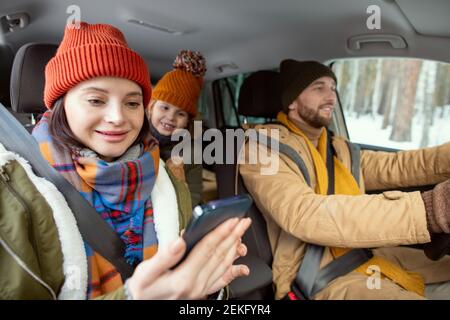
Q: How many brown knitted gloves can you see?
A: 1